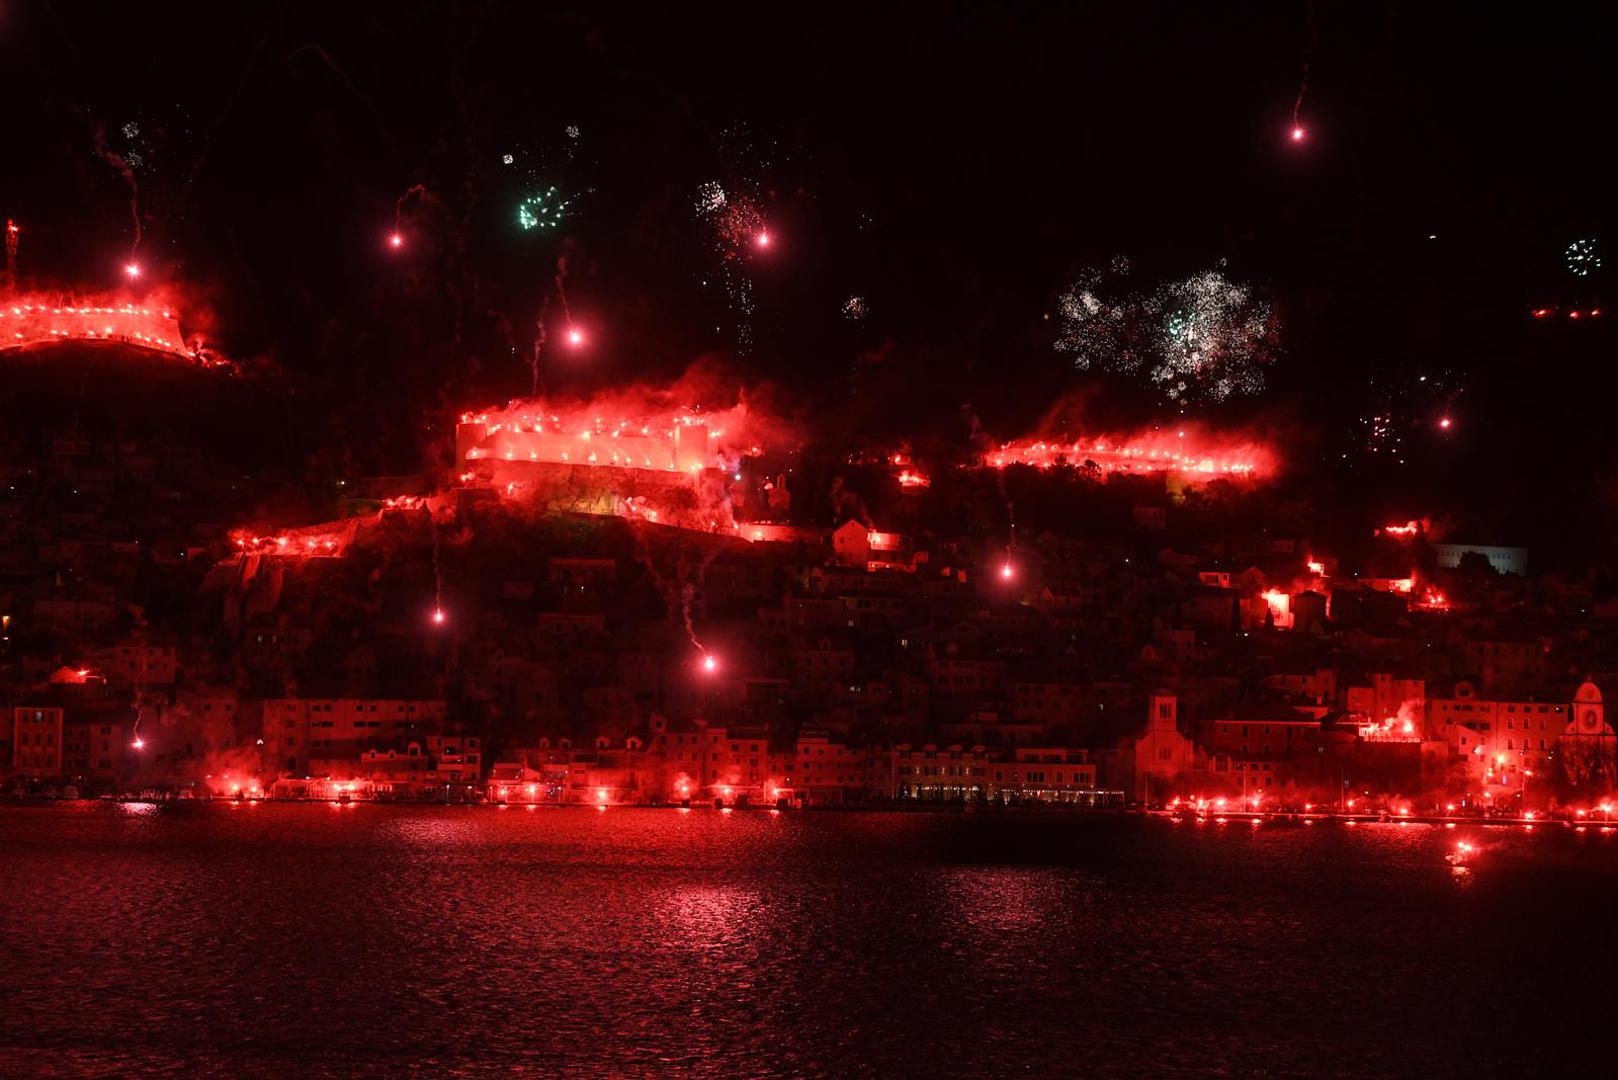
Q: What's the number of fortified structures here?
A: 3